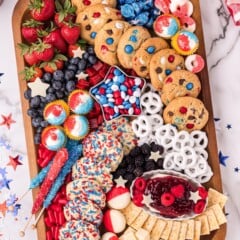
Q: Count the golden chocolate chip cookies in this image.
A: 8